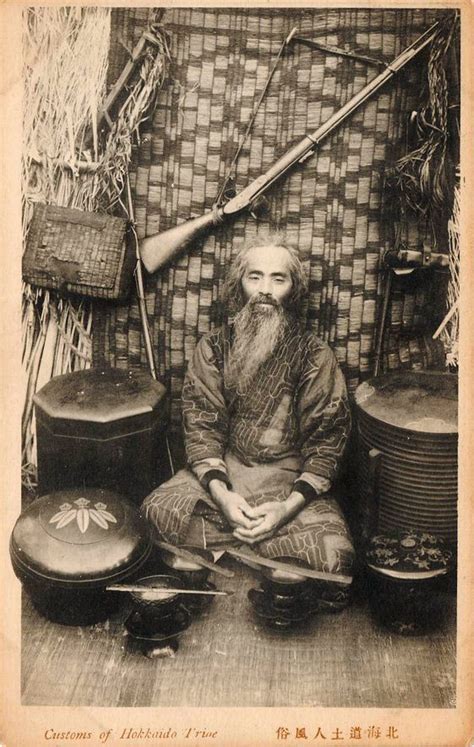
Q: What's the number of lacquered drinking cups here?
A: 3